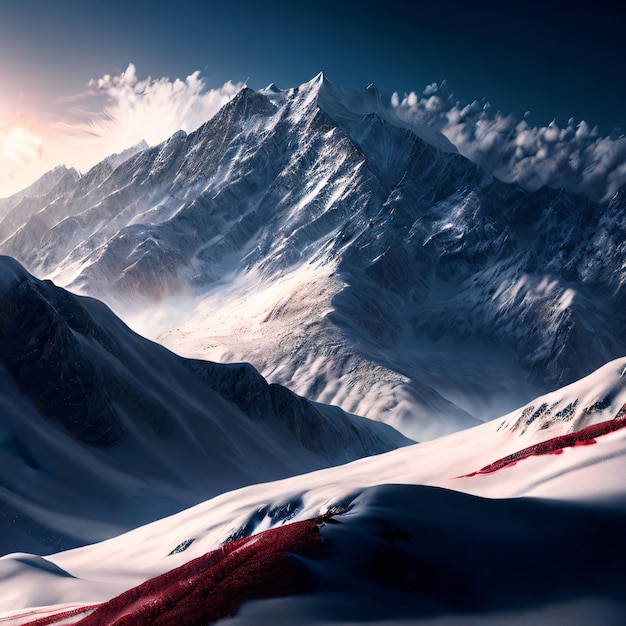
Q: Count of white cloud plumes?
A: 2